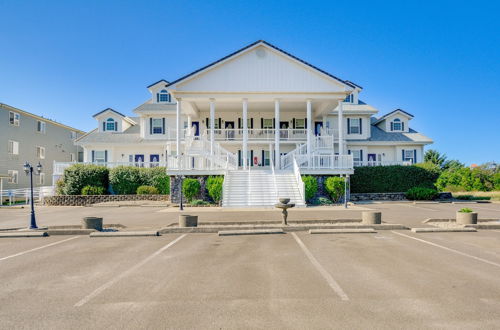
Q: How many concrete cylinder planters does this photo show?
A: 4